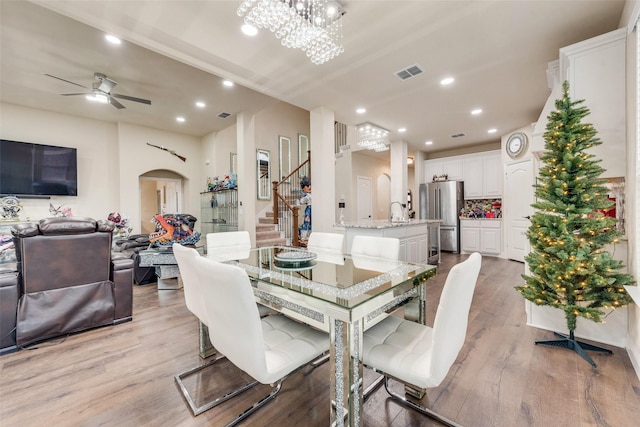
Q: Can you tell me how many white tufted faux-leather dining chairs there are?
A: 6